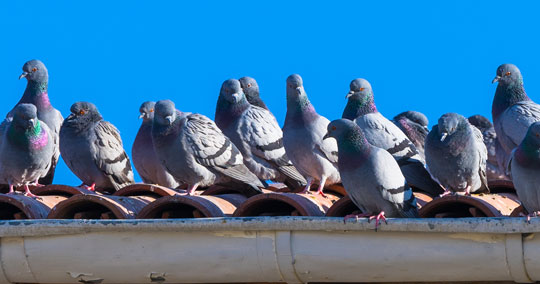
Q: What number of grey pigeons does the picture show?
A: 15